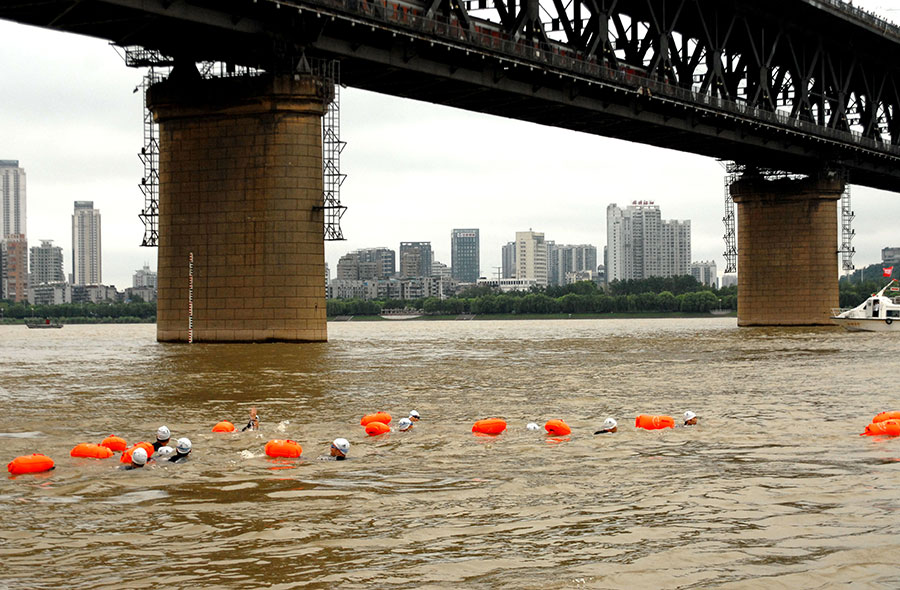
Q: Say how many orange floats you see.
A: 13